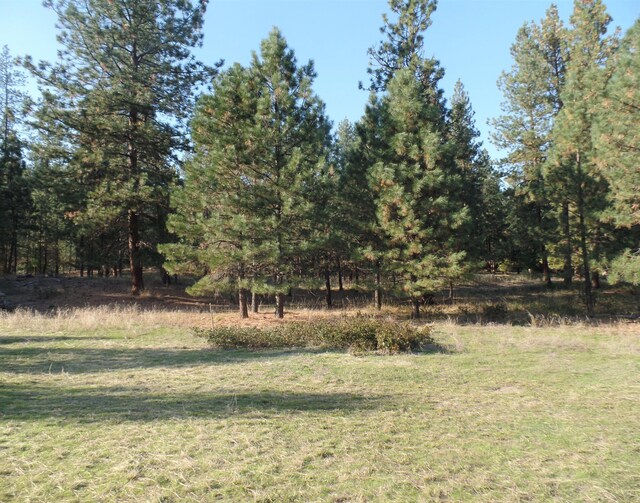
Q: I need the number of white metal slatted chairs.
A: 0